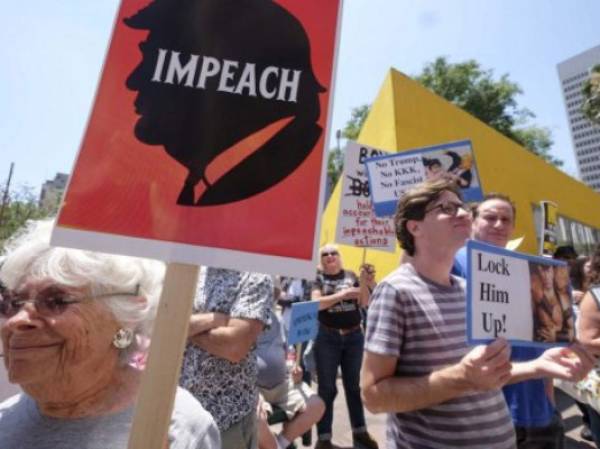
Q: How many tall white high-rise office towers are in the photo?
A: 1